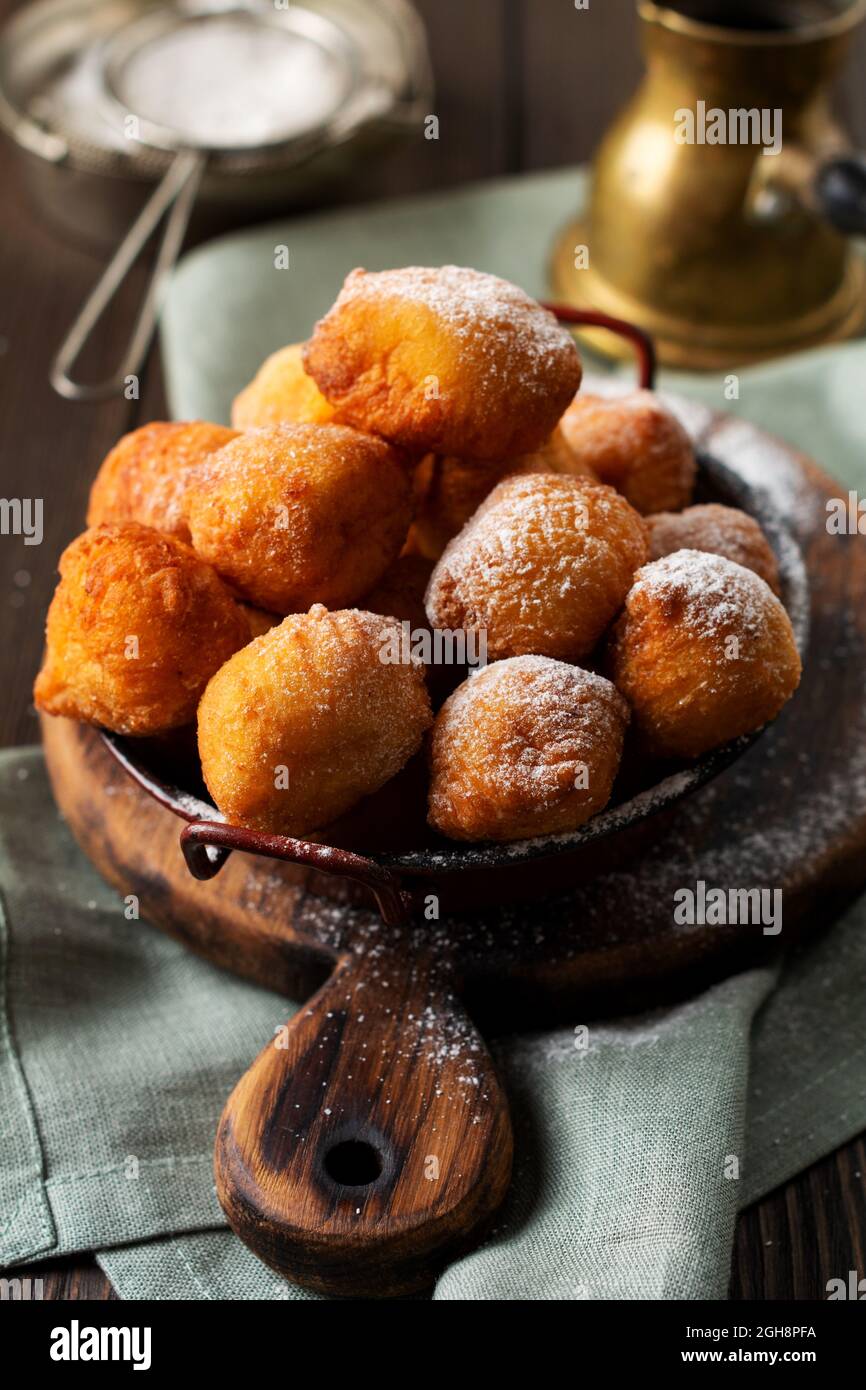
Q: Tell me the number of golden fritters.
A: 12